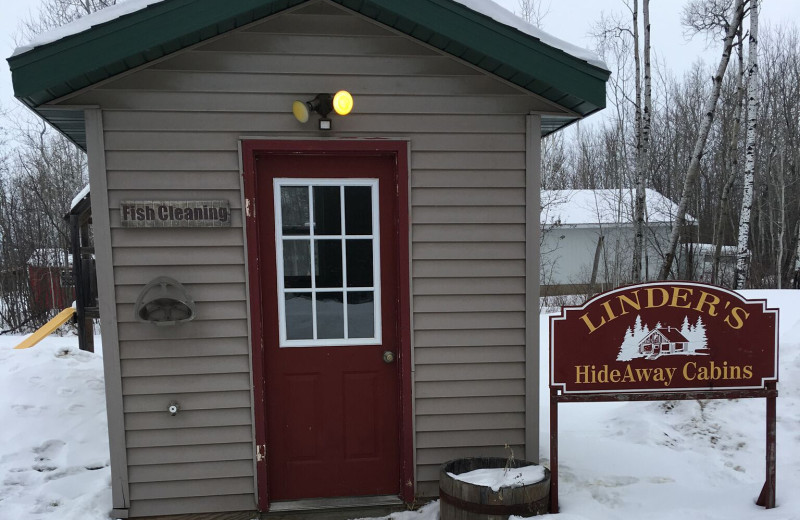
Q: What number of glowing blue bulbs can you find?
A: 0